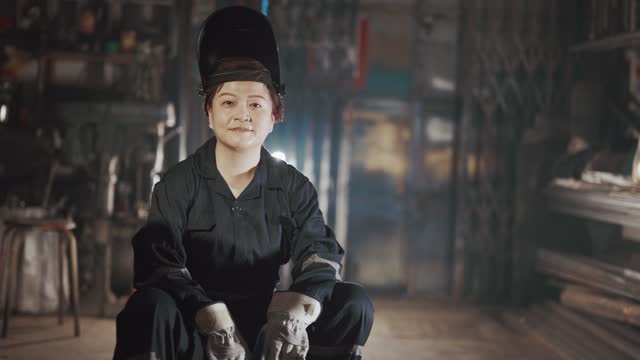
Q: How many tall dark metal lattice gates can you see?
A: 1